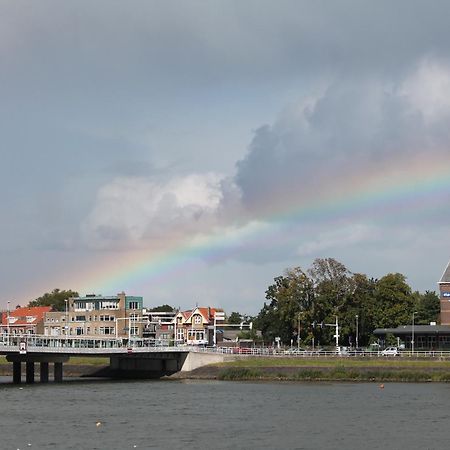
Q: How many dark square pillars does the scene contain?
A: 4